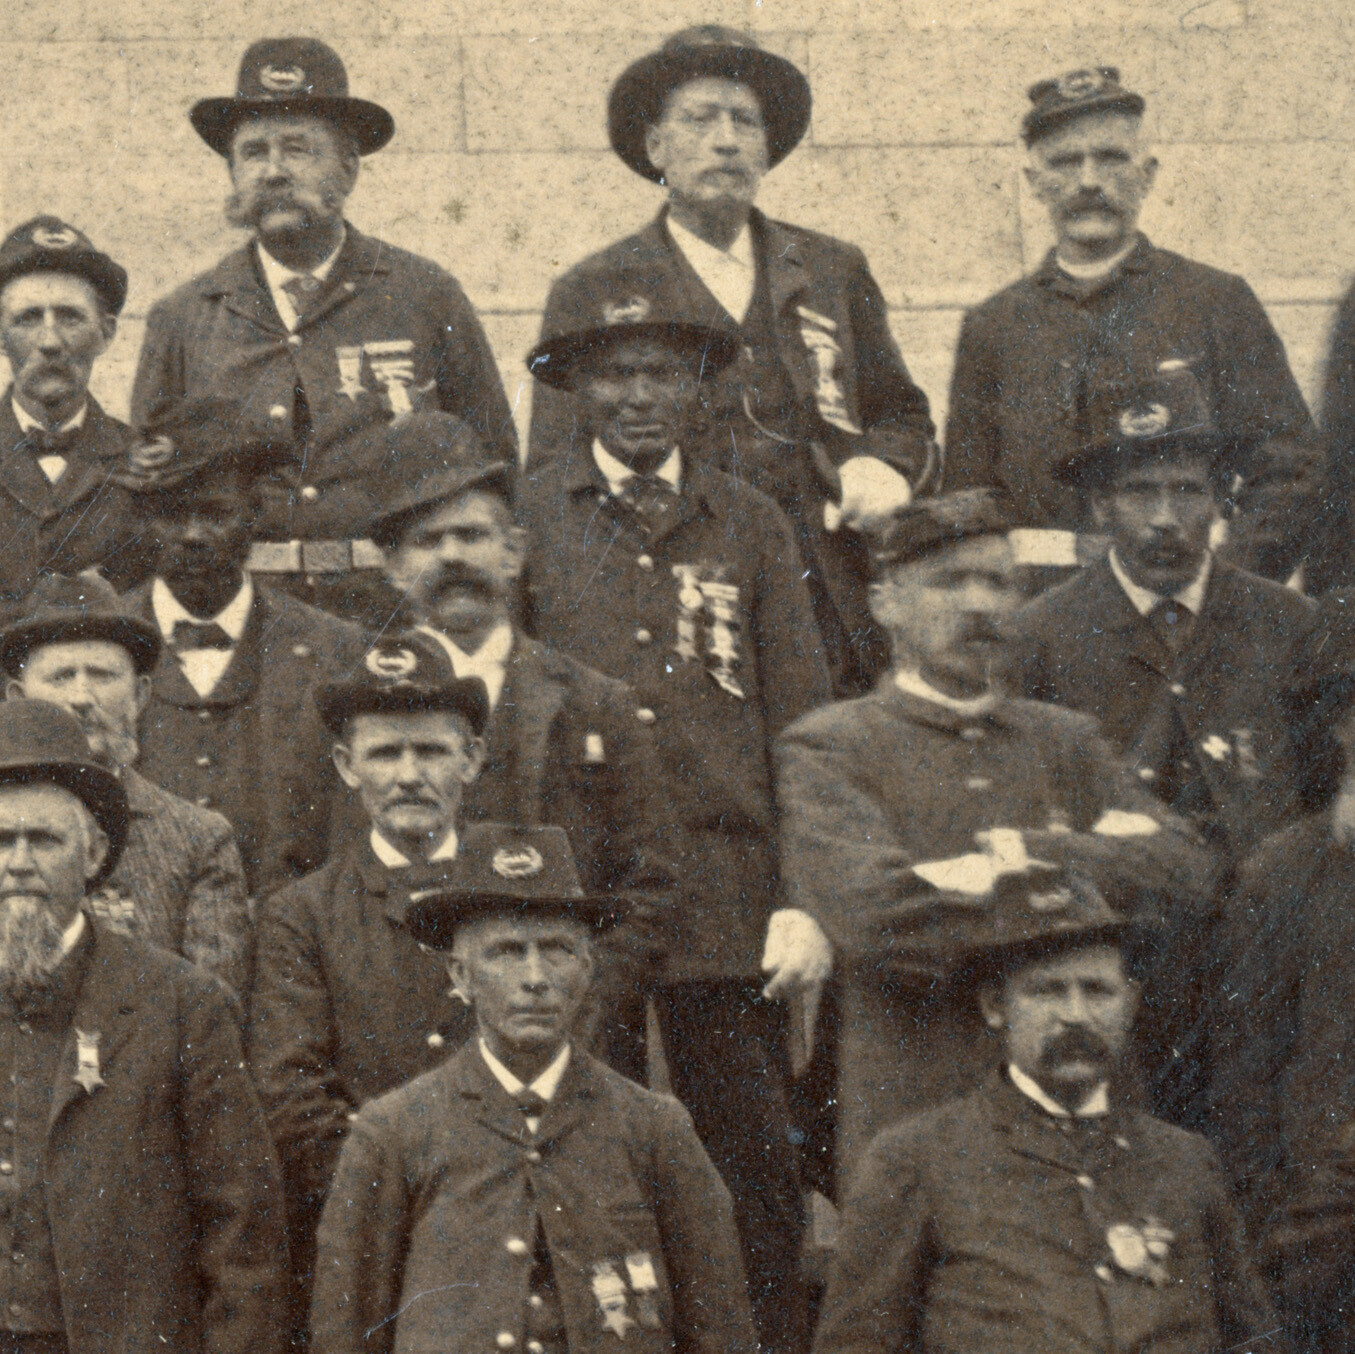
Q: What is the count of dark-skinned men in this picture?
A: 3